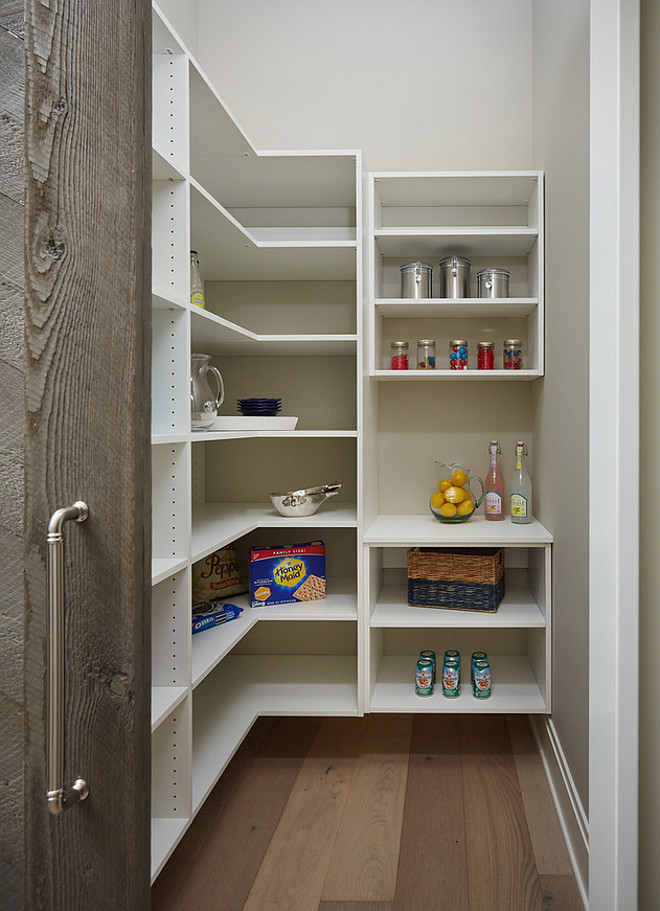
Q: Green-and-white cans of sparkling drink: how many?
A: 6